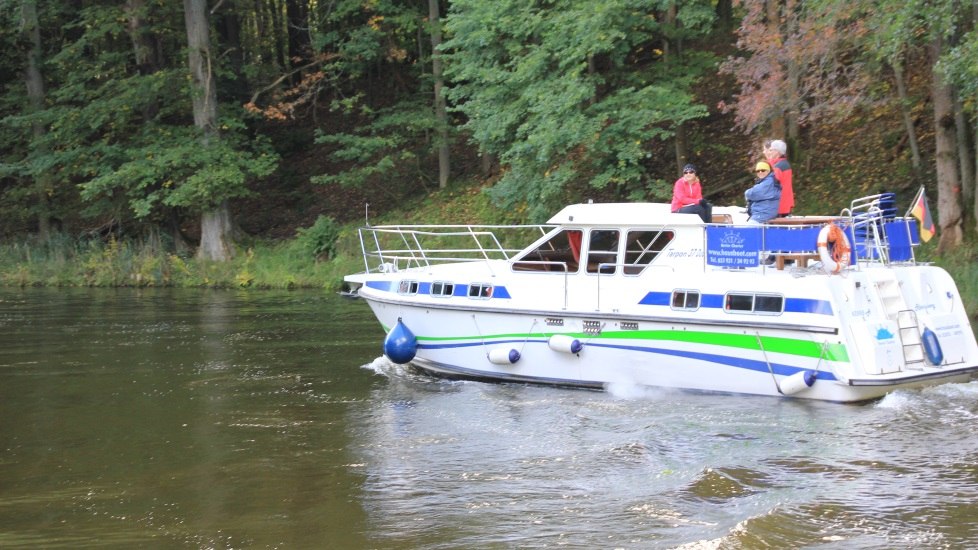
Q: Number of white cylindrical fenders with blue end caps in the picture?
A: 3